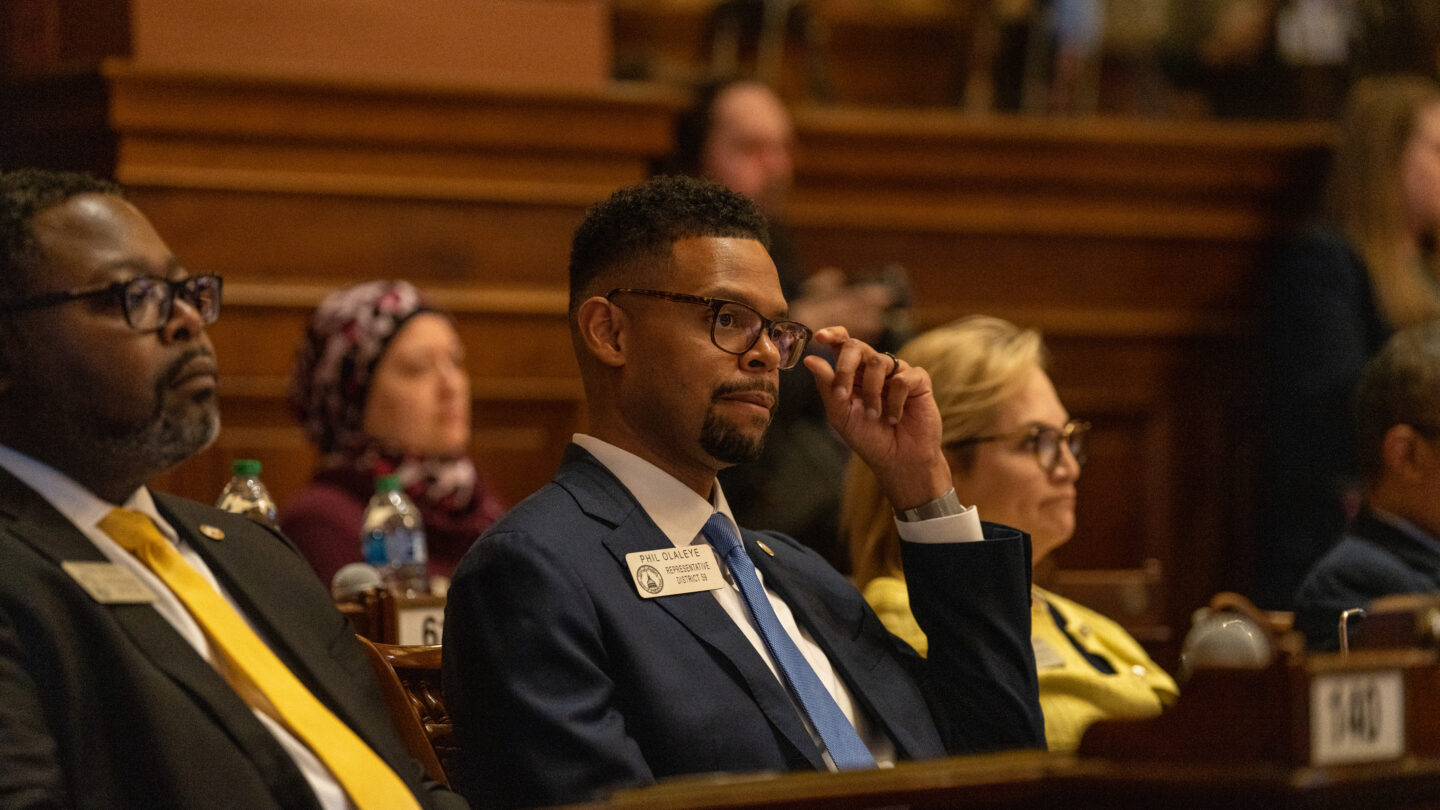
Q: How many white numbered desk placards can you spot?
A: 2